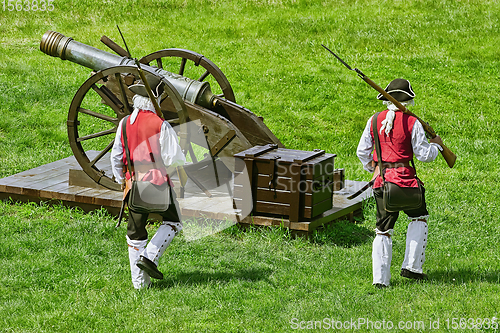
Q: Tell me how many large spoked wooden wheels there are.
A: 2